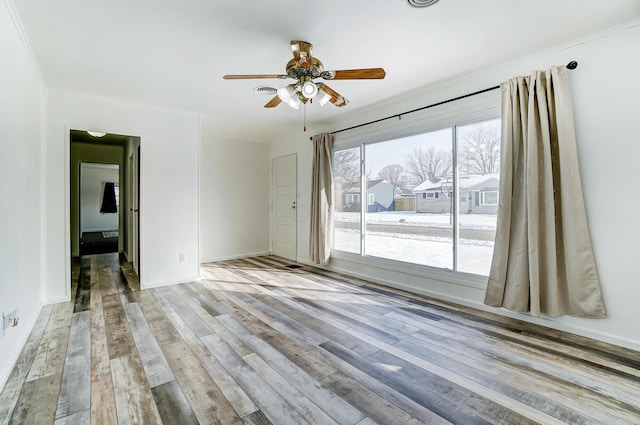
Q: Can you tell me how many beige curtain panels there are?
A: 2